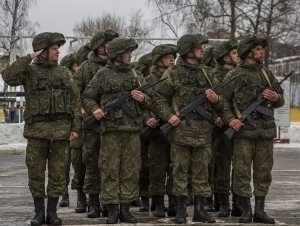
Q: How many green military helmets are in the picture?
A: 11